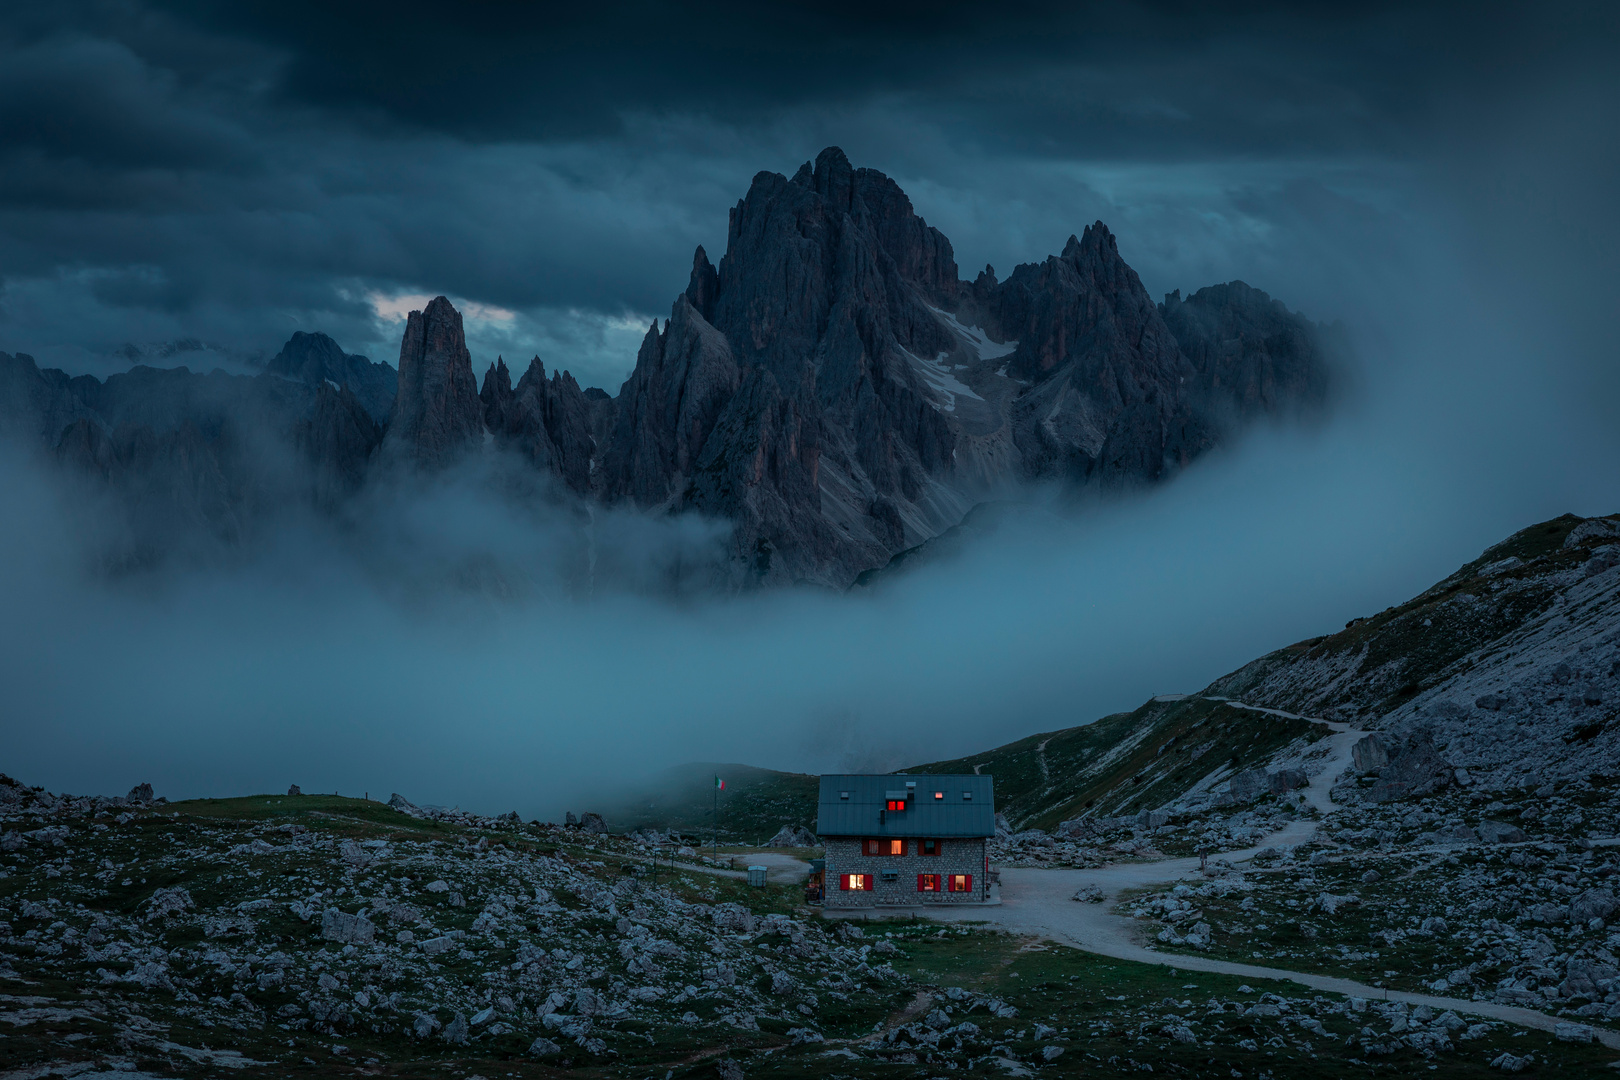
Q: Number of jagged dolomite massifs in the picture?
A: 1